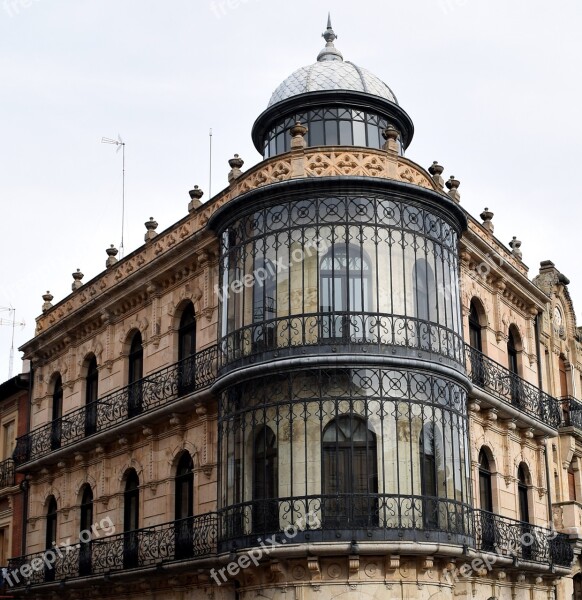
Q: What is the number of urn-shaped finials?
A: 12